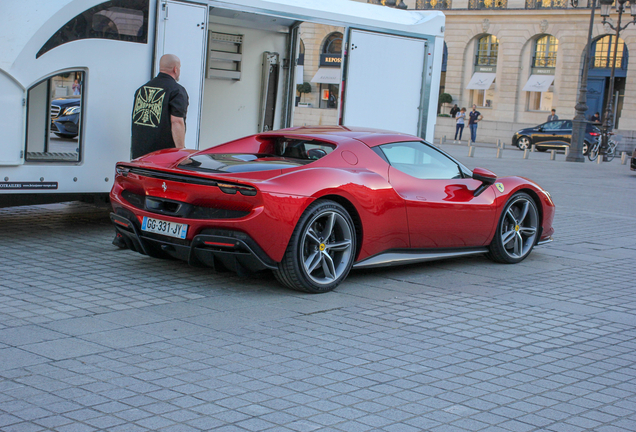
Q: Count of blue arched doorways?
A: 1